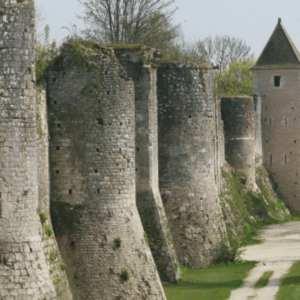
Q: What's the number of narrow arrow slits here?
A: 4